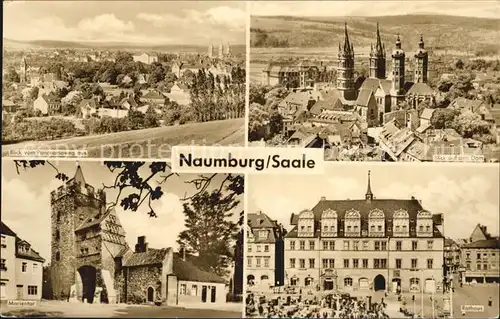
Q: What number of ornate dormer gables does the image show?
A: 6